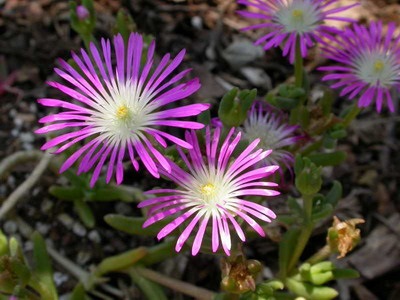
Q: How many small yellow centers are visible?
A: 4